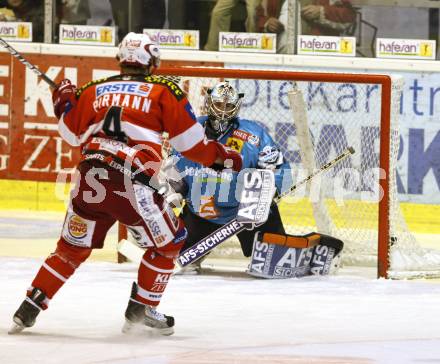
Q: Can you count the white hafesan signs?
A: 6